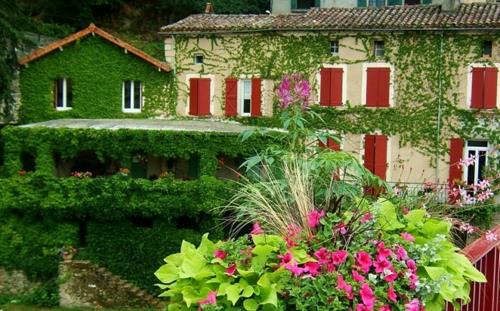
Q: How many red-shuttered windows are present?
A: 8